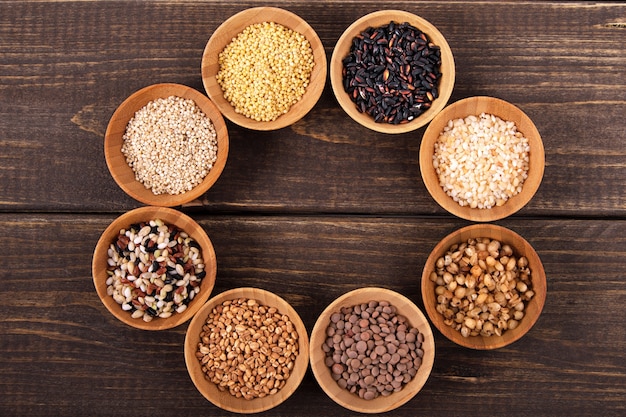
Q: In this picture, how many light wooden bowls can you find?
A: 8